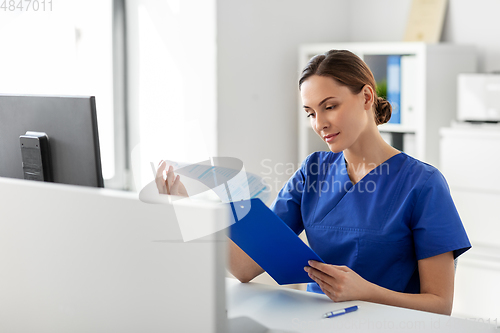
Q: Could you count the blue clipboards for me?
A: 1